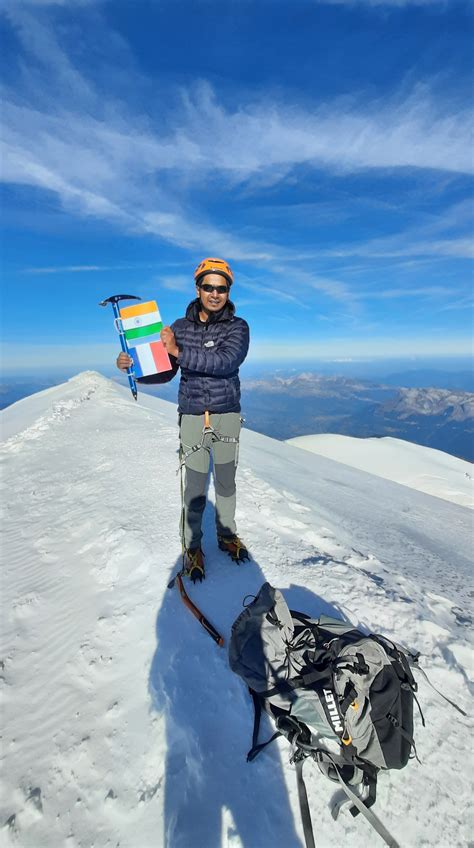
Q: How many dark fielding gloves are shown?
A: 0